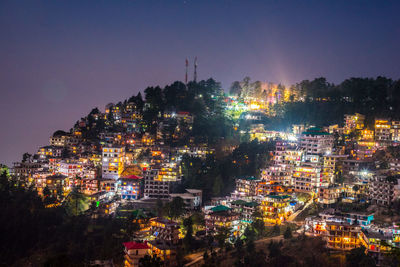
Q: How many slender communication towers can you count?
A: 2